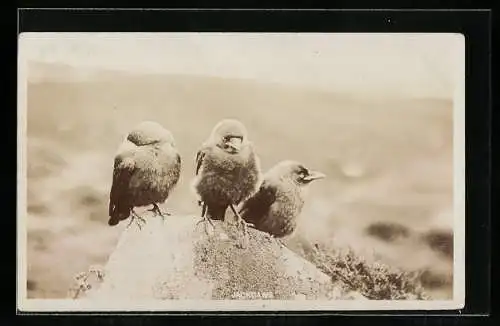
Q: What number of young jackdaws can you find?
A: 3